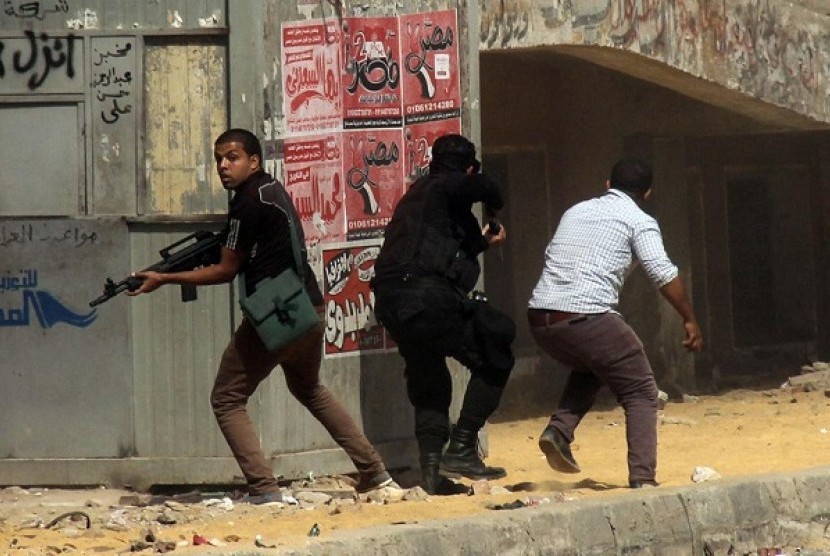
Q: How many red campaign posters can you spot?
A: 7